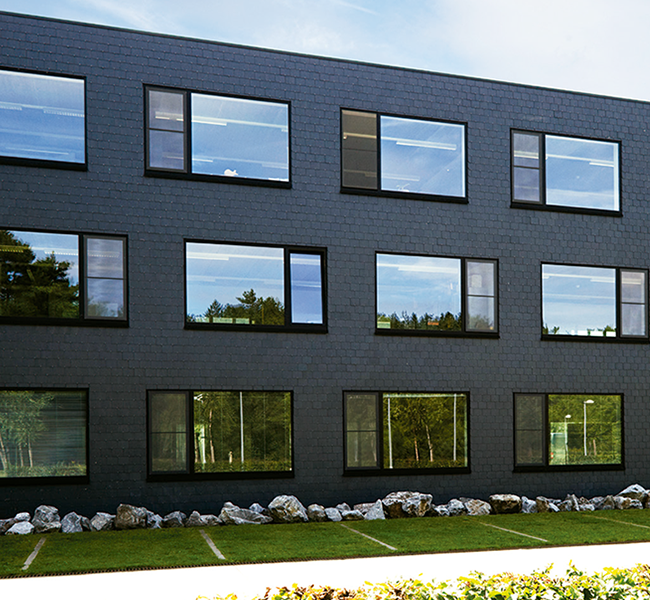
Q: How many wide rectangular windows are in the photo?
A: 12